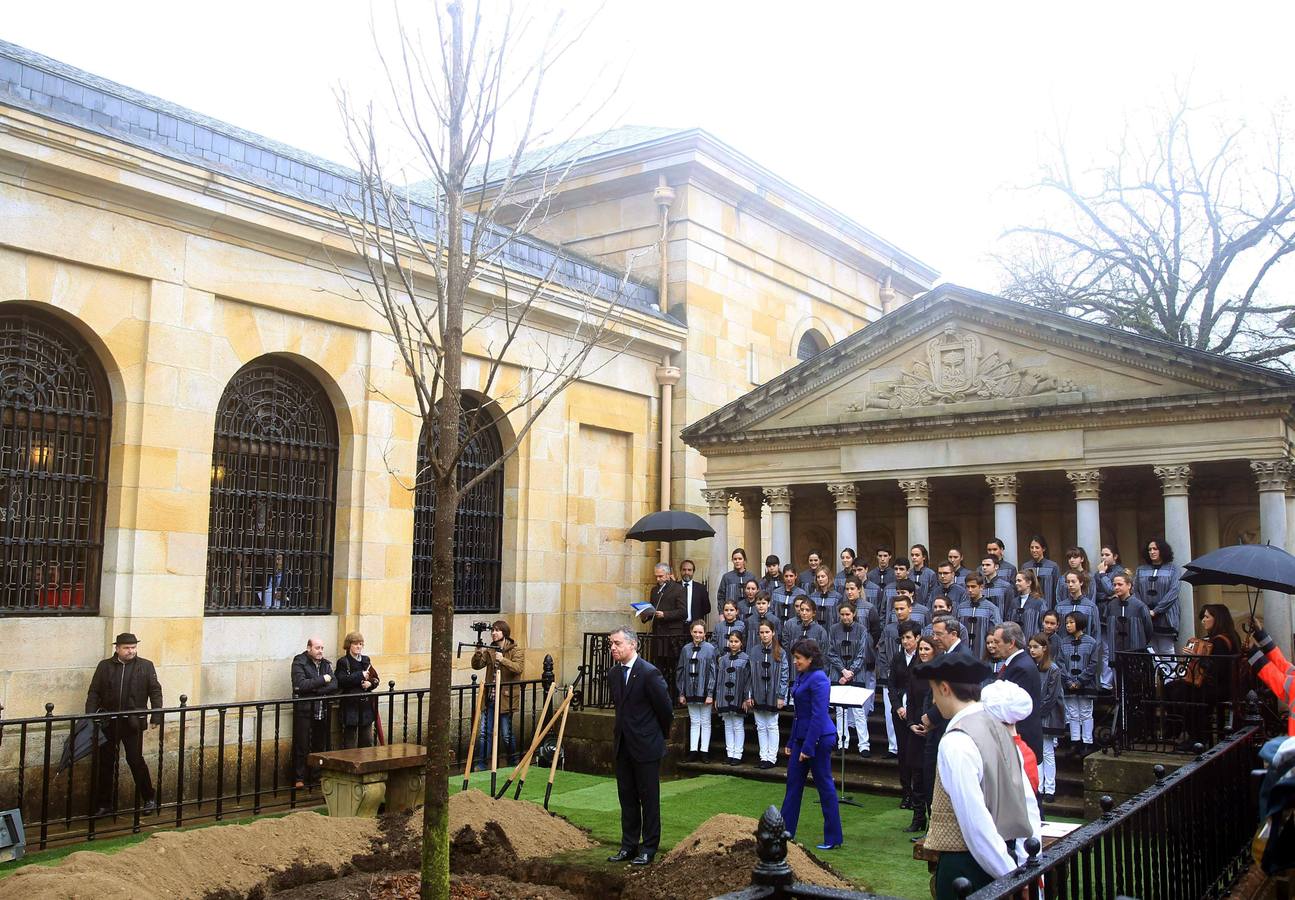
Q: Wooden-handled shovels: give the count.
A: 5